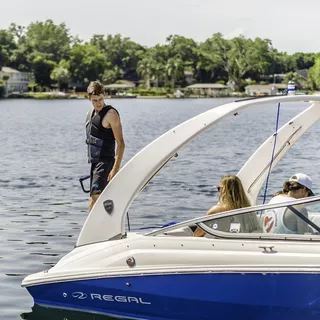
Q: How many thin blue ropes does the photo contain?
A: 1